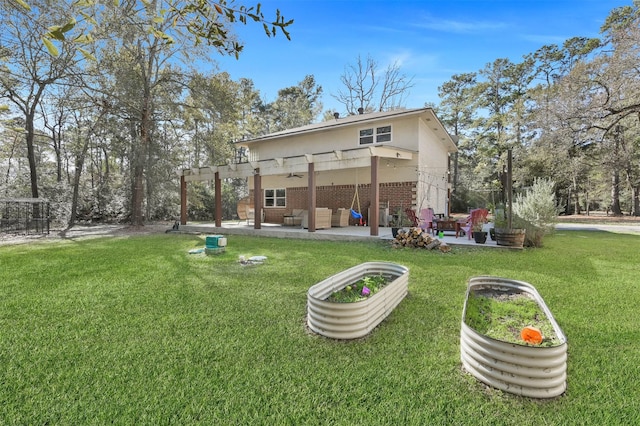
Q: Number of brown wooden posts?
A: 5